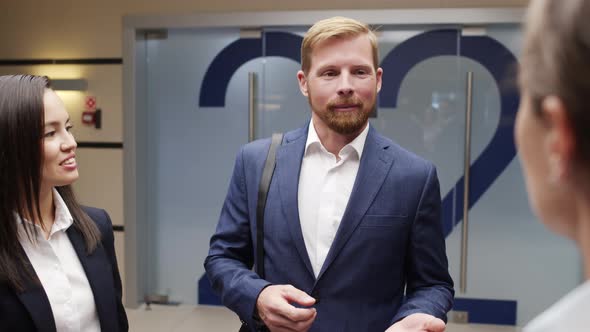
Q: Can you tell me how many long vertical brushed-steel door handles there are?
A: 2